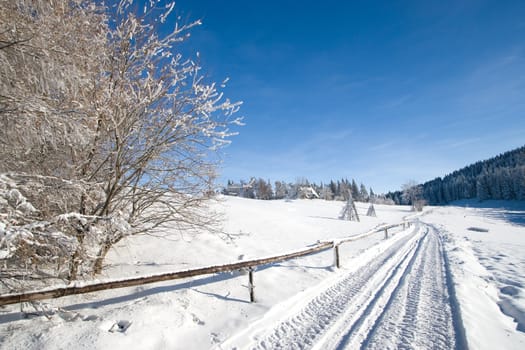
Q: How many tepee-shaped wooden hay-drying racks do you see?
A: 2